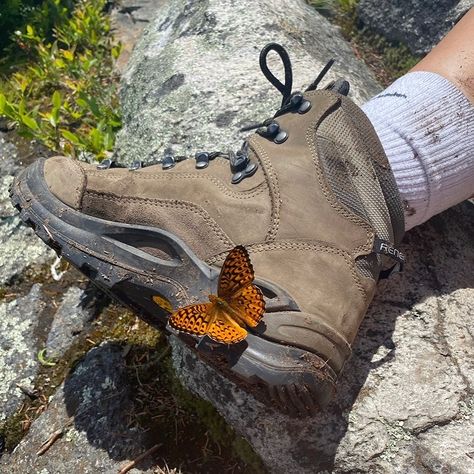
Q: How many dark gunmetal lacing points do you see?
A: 7